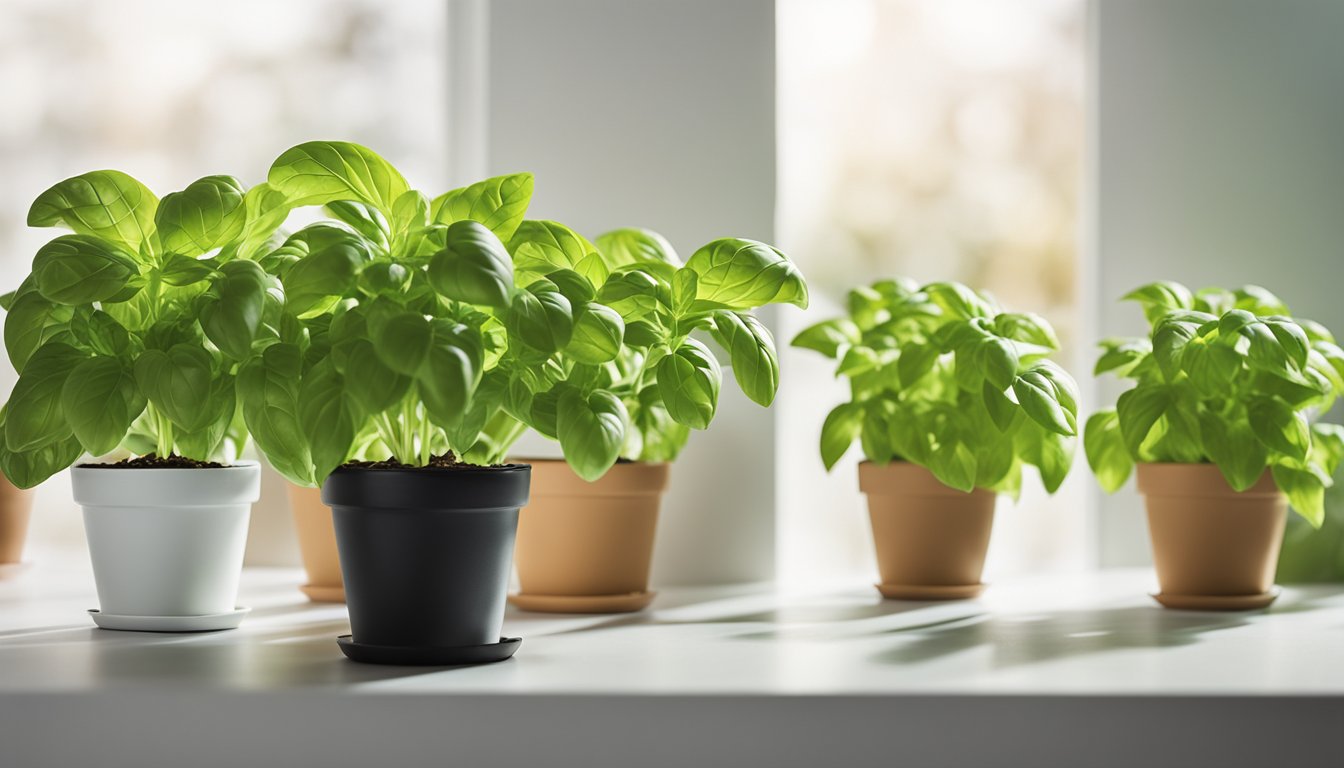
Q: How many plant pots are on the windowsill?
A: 7